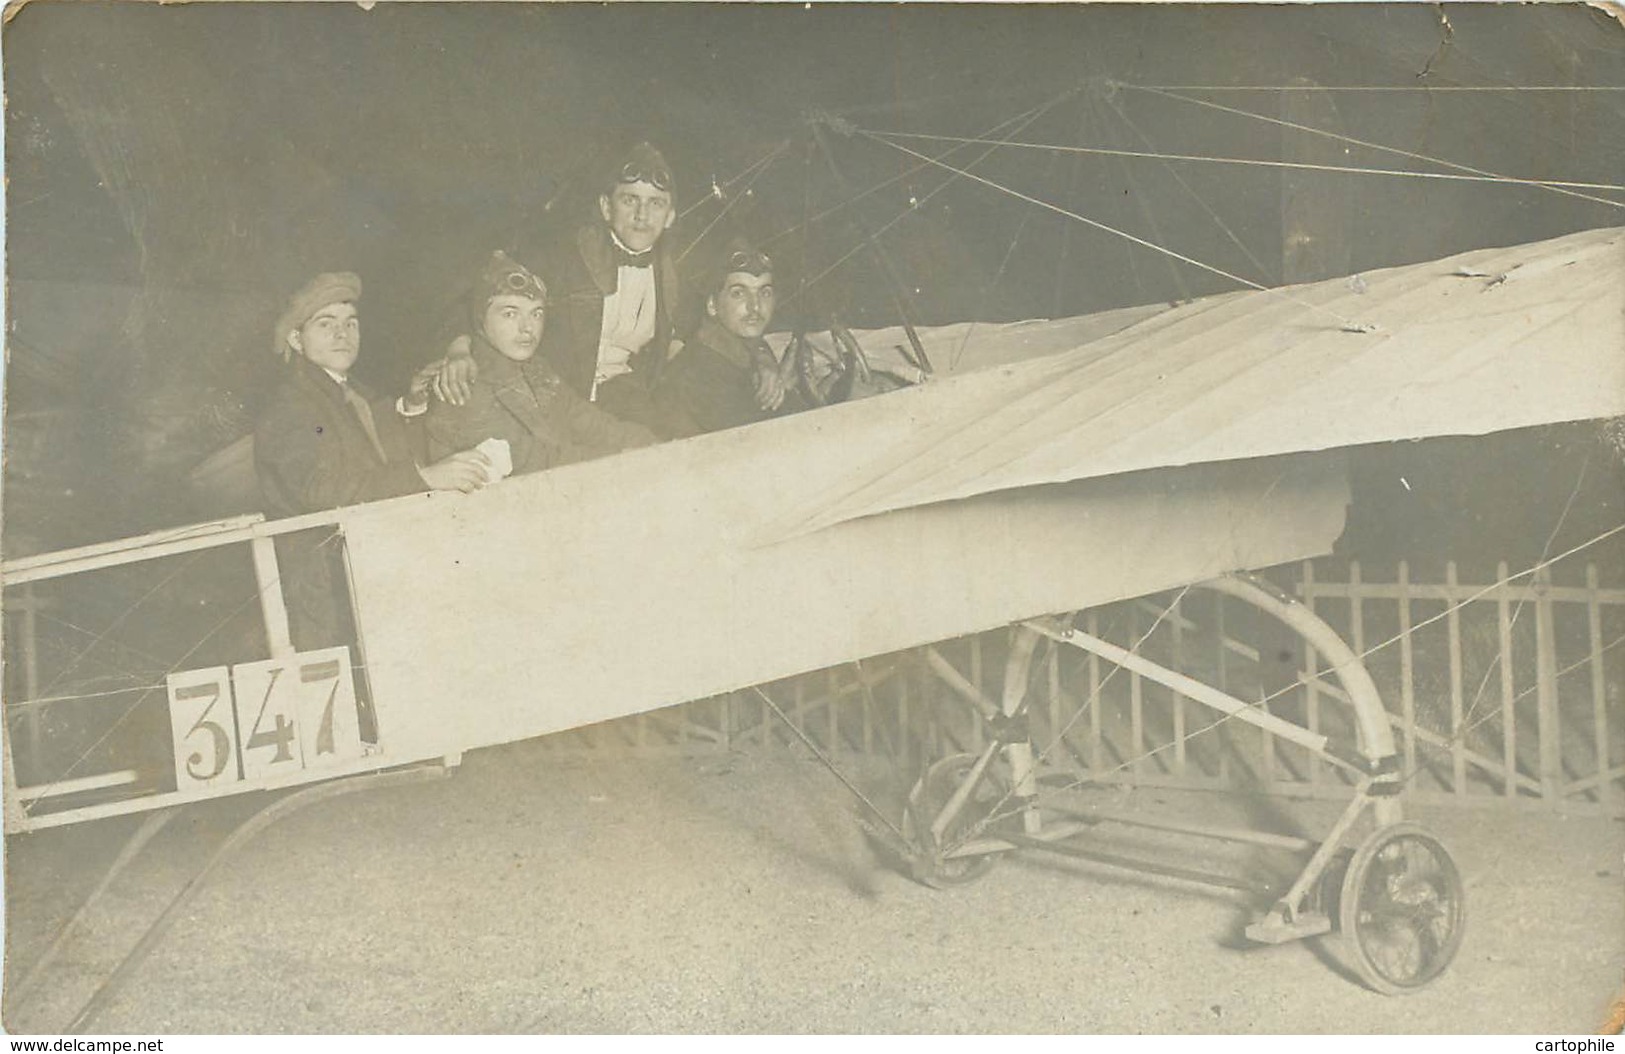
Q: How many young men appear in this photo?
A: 4